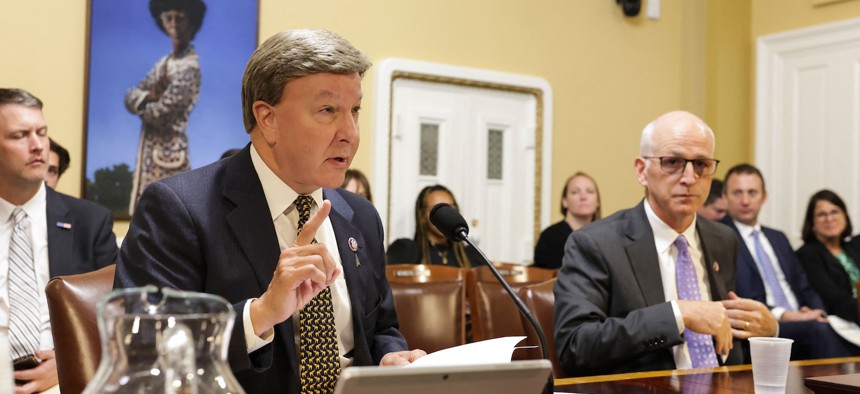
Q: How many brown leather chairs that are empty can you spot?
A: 2